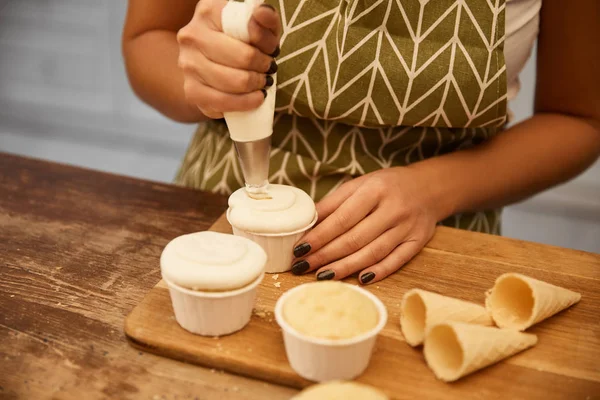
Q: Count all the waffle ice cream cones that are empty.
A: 3